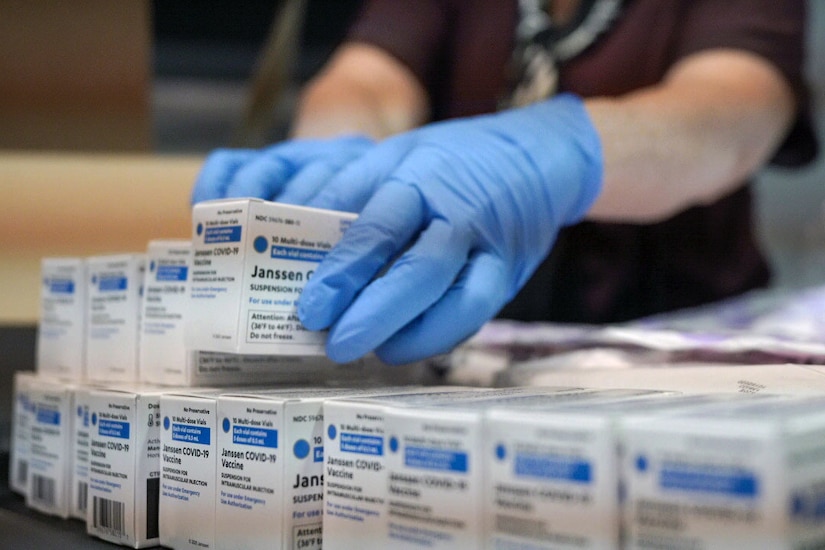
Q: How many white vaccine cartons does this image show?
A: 14